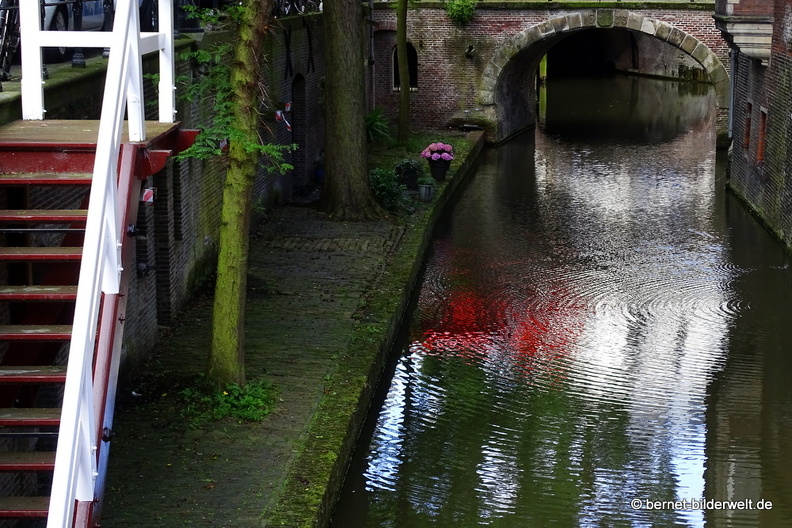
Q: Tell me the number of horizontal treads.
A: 9